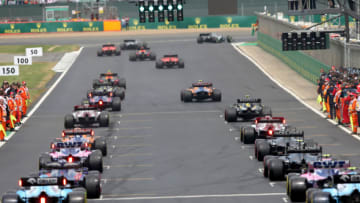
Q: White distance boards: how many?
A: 3